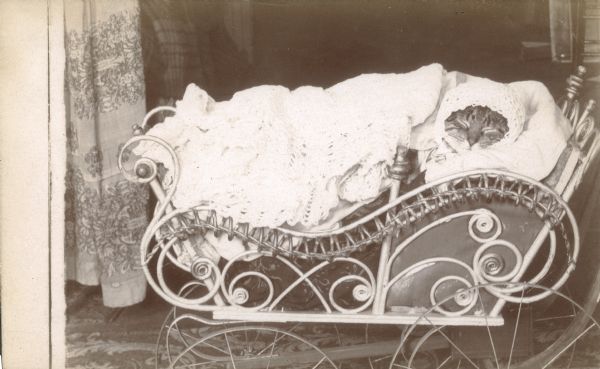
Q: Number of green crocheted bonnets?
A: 0